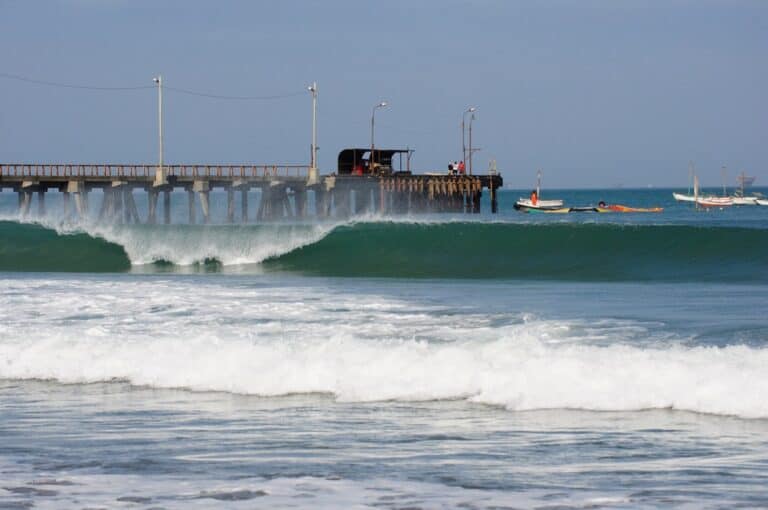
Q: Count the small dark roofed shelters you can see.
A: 1